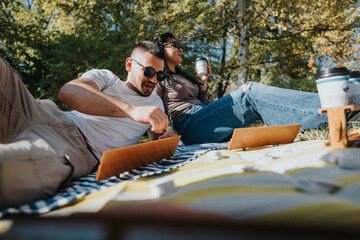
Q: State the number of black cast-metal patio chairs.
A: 0